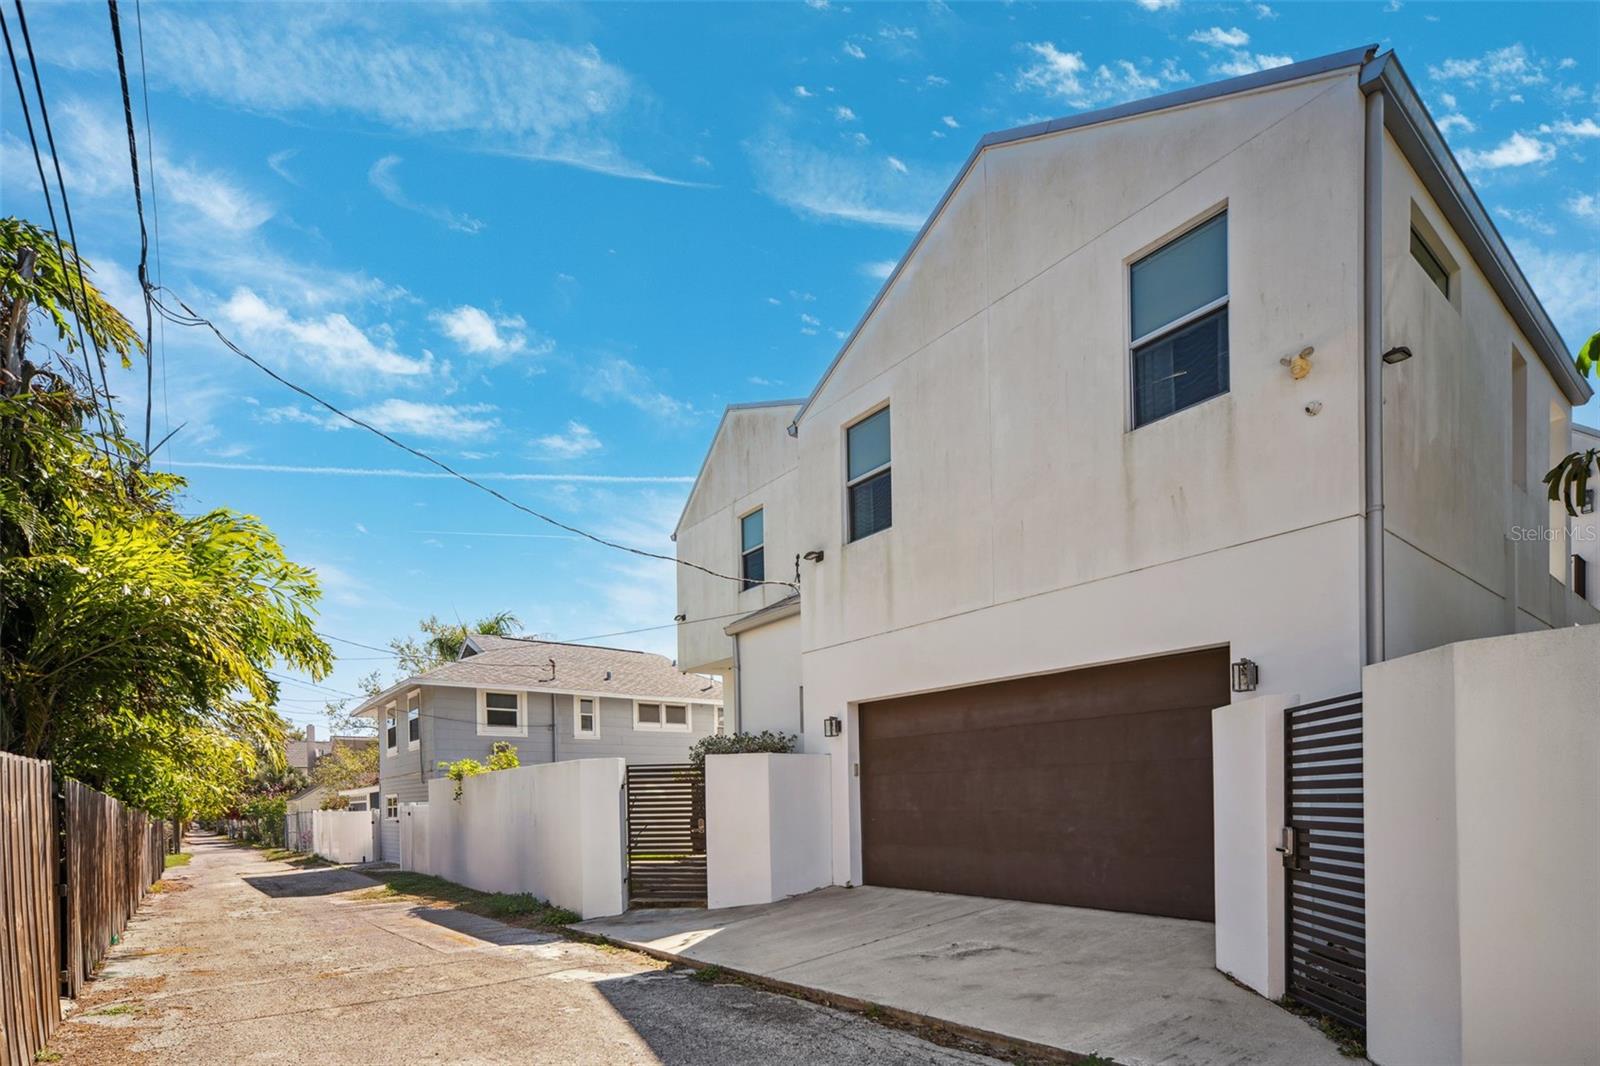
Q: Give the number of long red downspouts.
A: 0